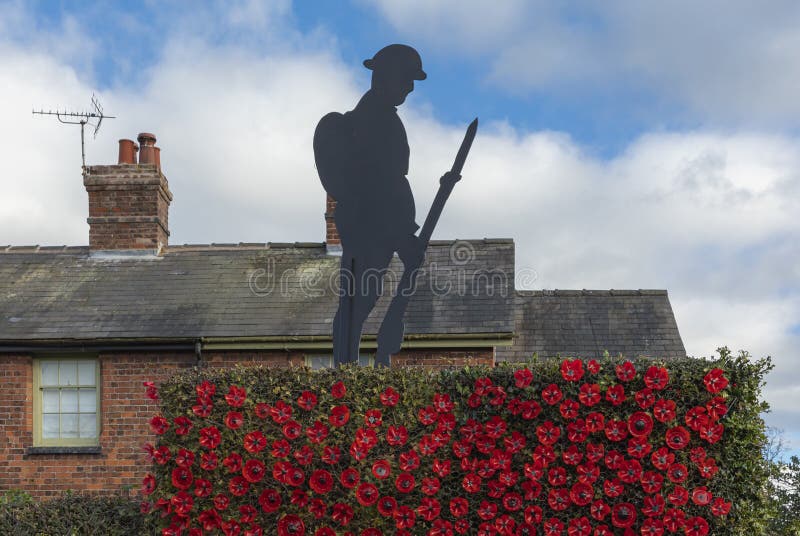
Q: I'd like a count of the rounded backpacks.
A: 1